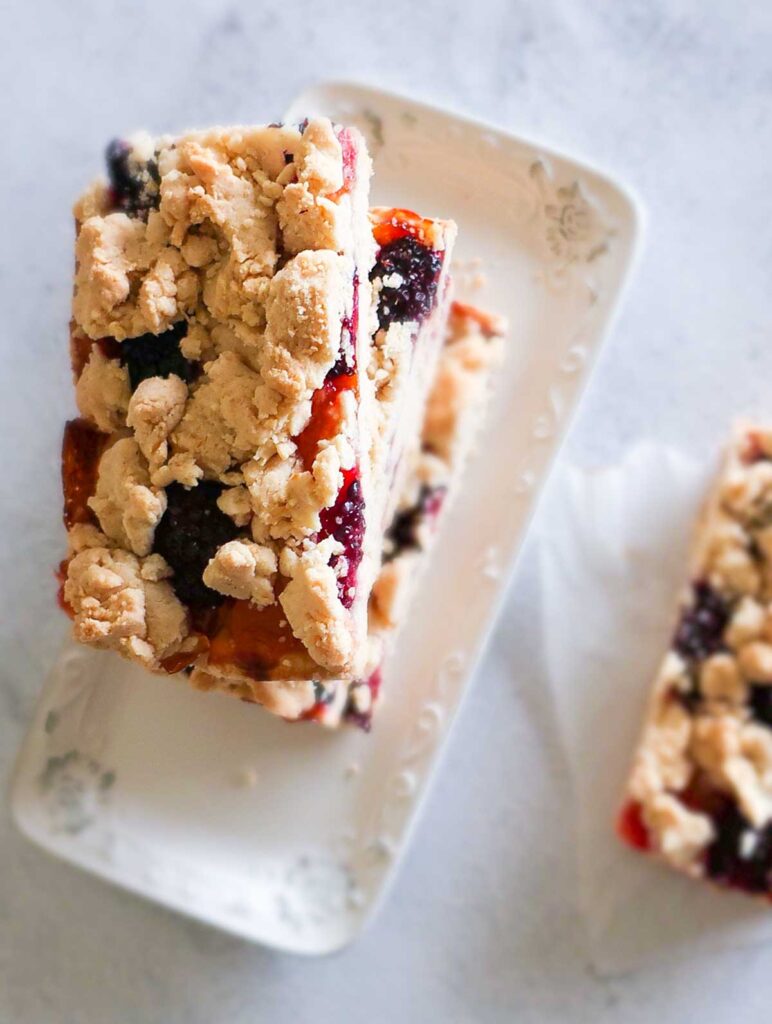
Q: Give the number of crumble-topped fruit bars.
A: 4